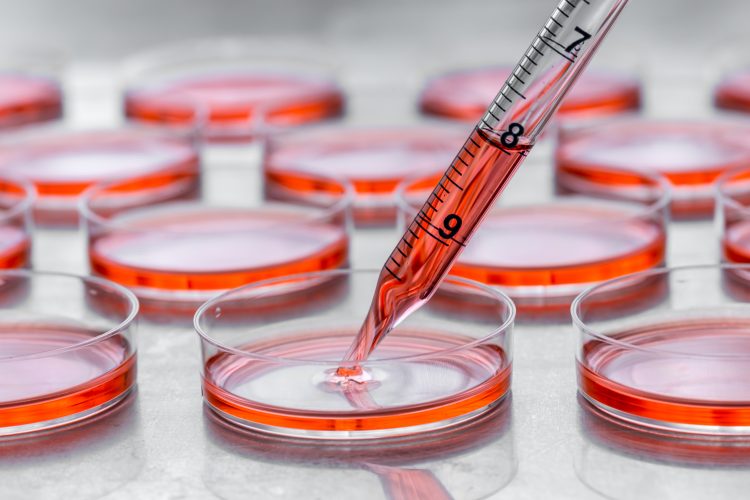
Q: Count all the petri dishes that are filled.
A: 14